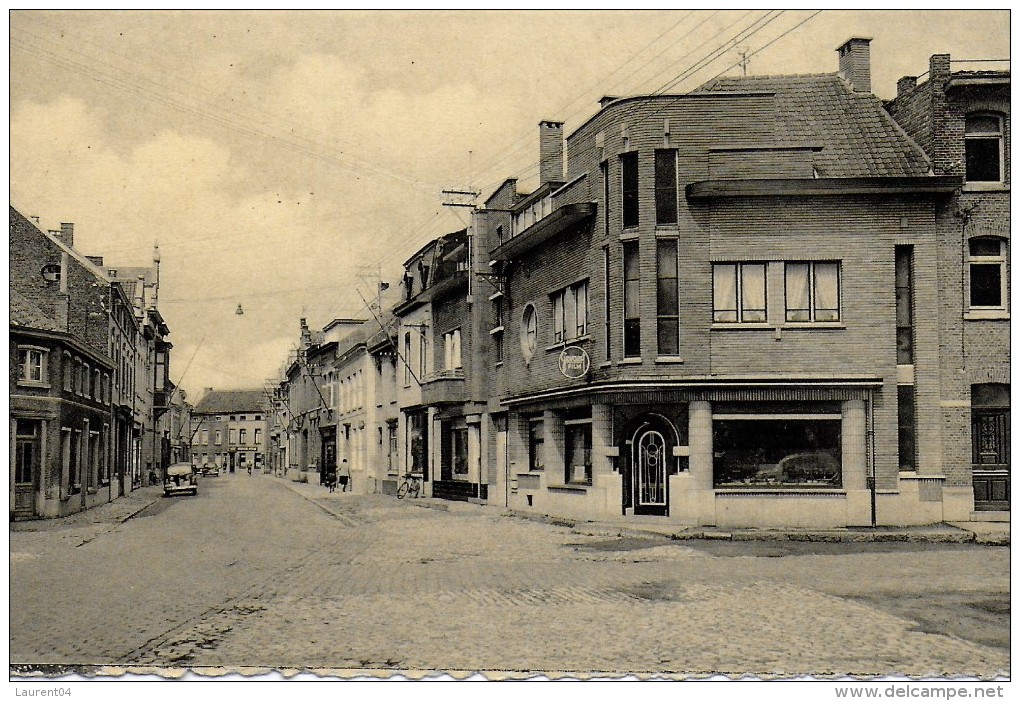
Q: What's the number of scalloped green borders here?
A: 0